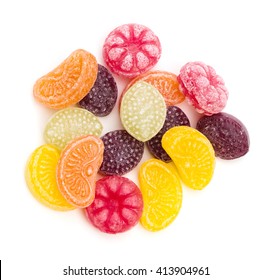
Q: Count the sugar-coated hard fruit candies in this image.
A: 15